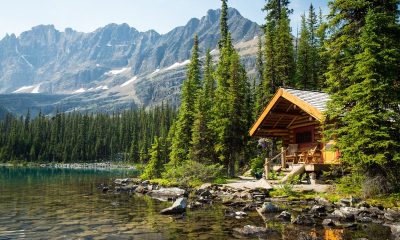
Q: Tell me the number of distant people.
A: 0